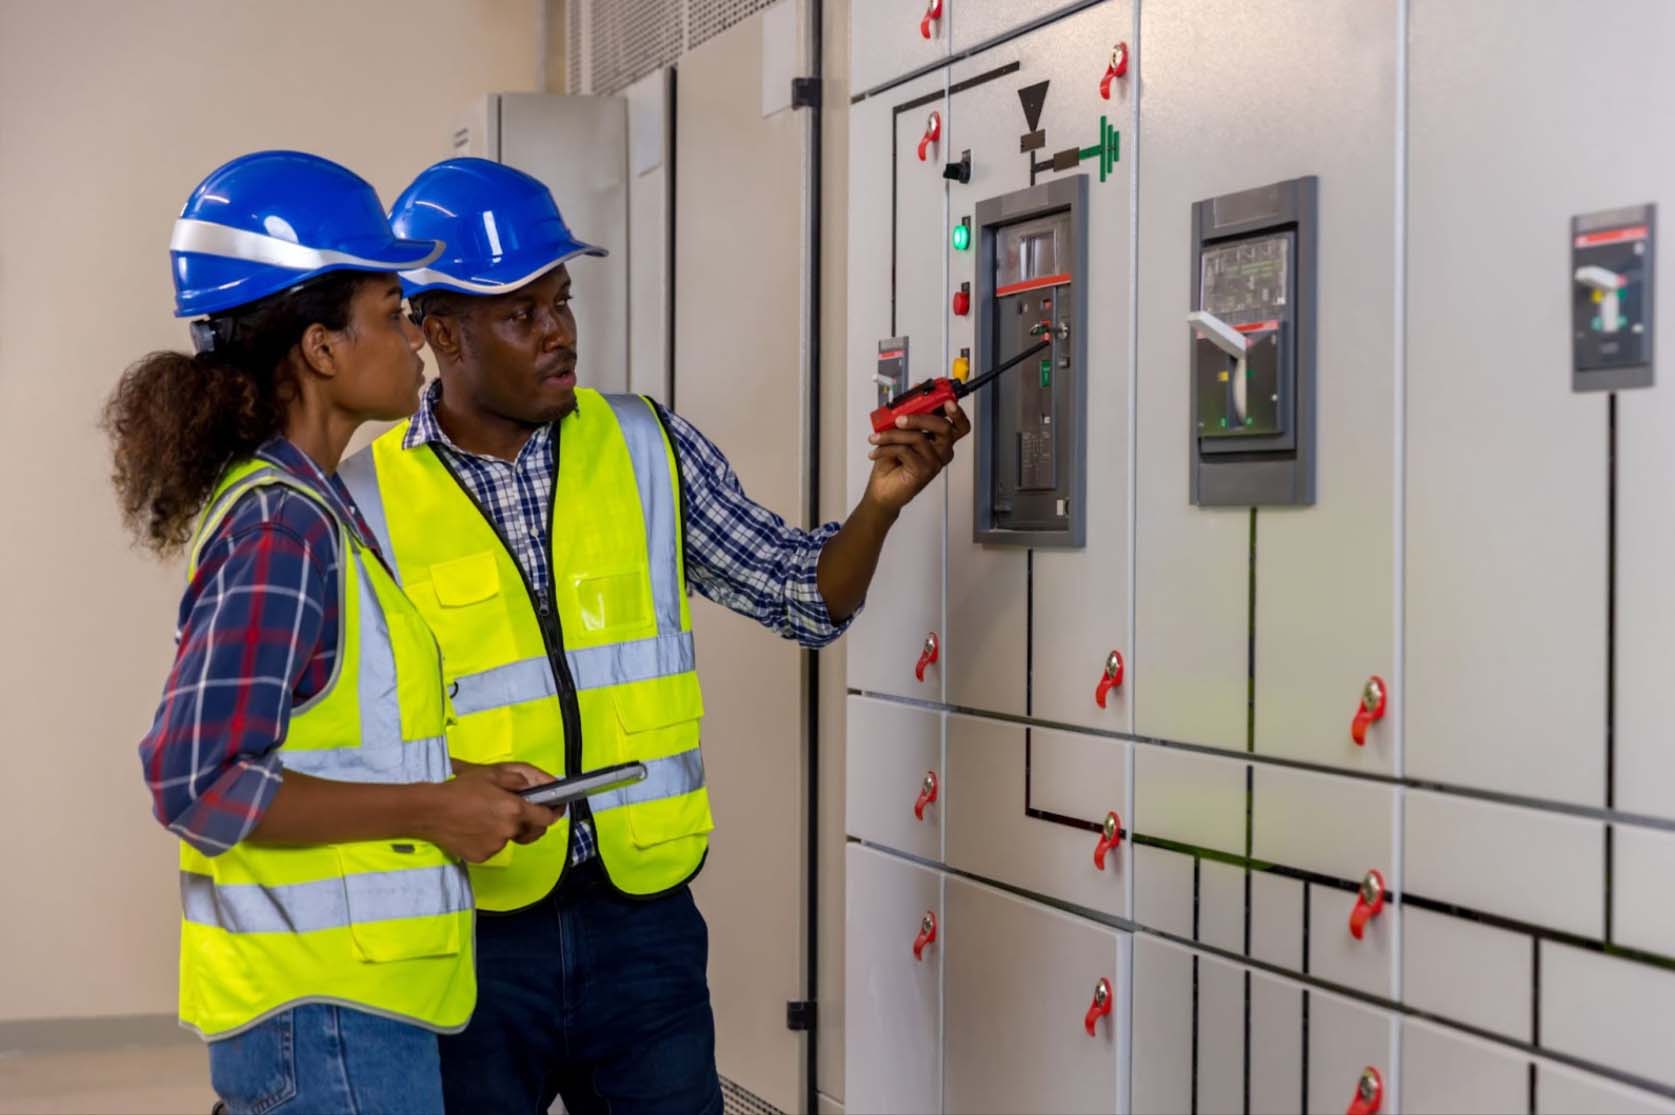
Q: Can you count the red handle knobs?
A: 12